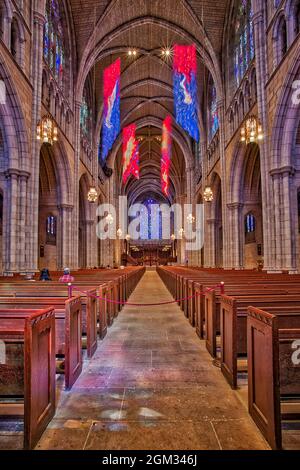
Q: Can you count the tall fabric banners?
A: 4